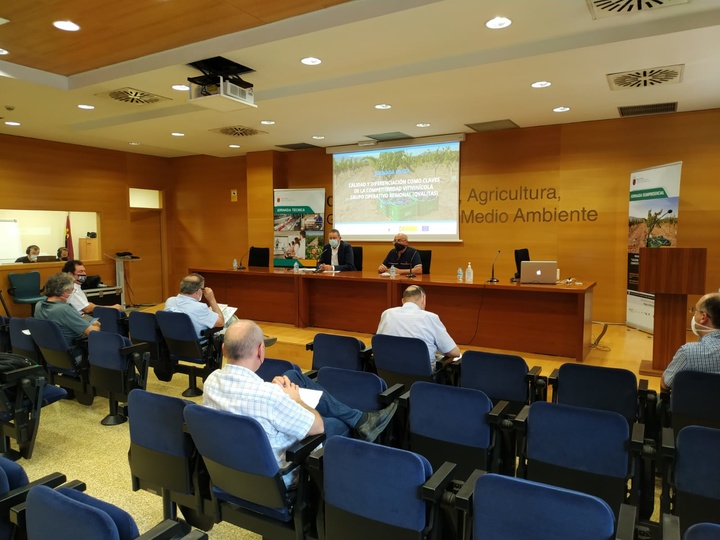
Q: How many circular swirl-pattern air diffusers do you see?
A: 4